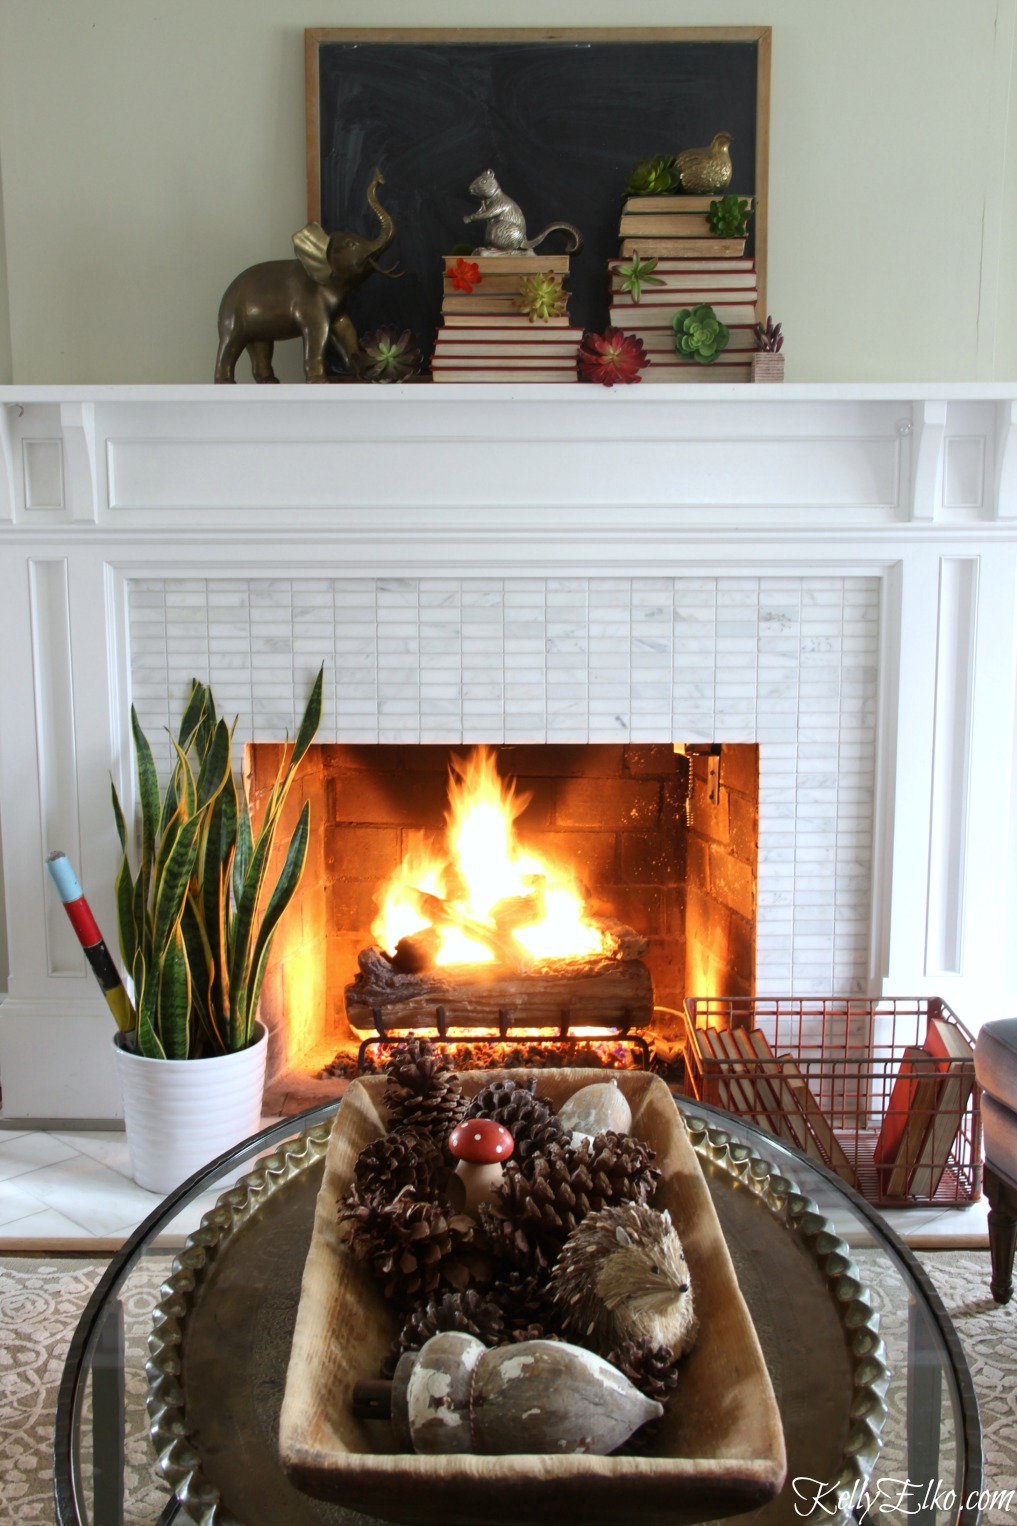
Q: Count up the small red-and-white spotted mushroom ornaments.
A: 1